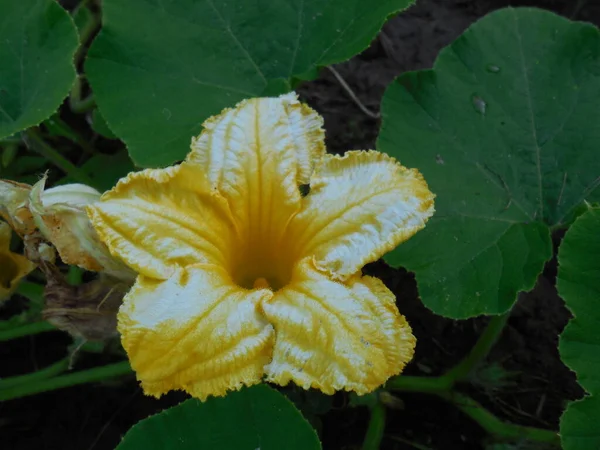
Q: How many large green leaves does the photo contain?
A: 5